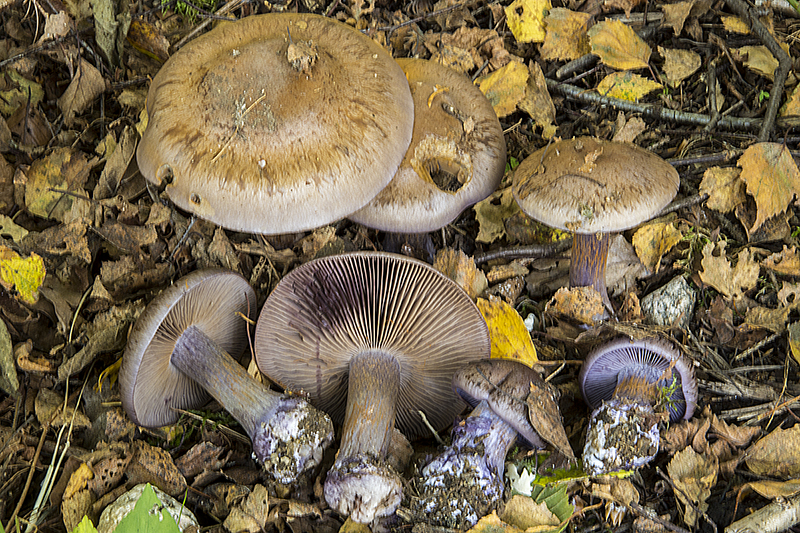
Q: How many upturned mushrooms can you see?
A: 3